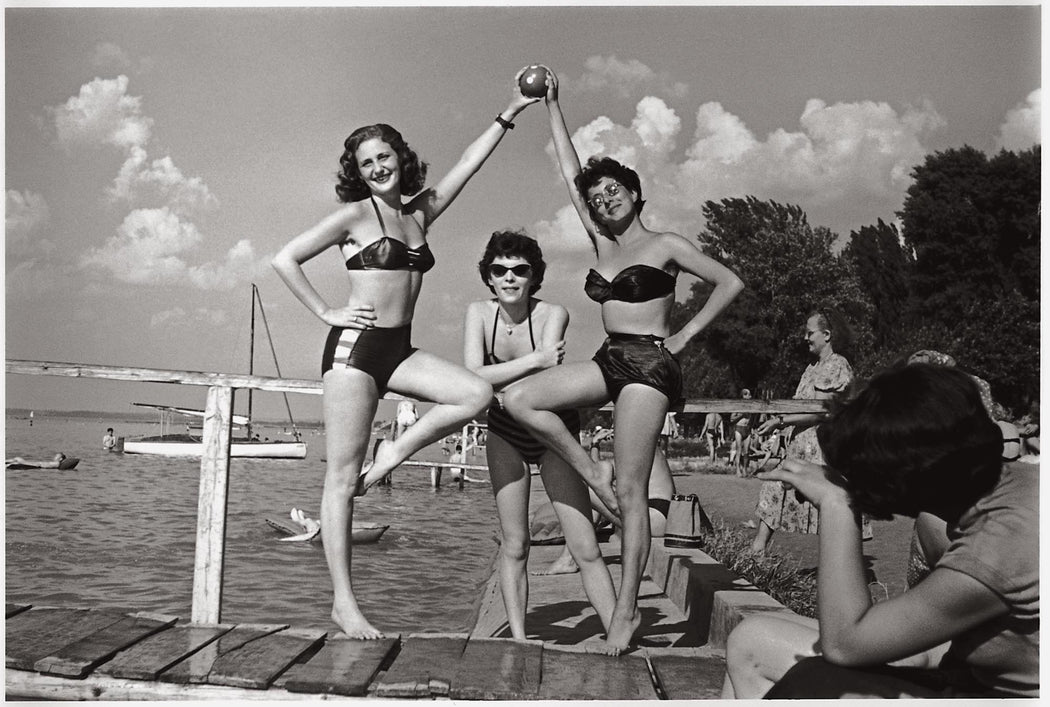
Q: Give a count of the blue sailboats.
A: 0